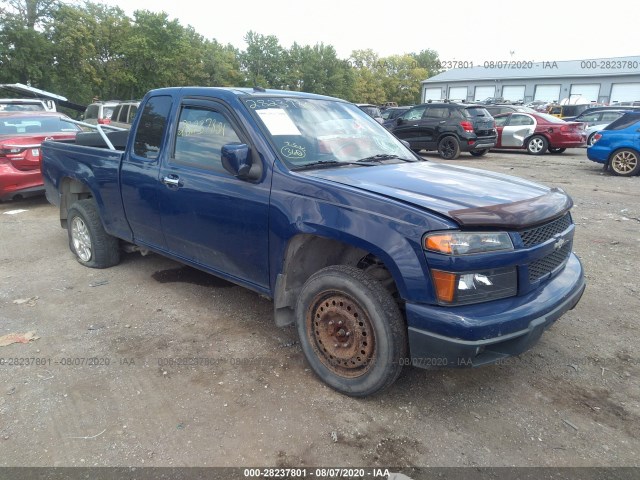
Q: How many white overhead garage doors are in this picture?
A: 7